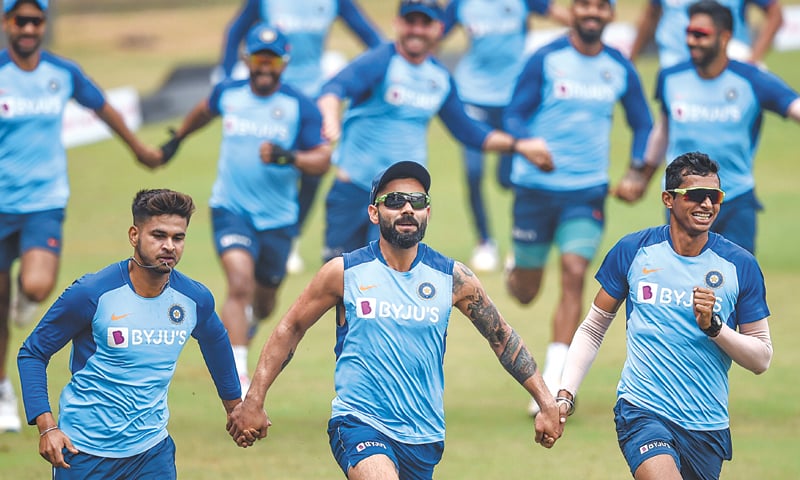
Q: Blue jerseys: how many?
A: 11